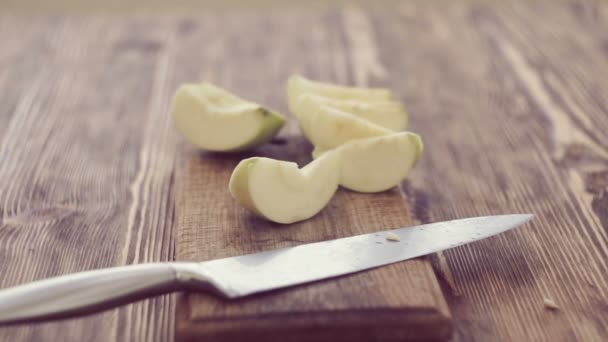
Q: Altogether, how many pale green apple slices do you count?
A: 6